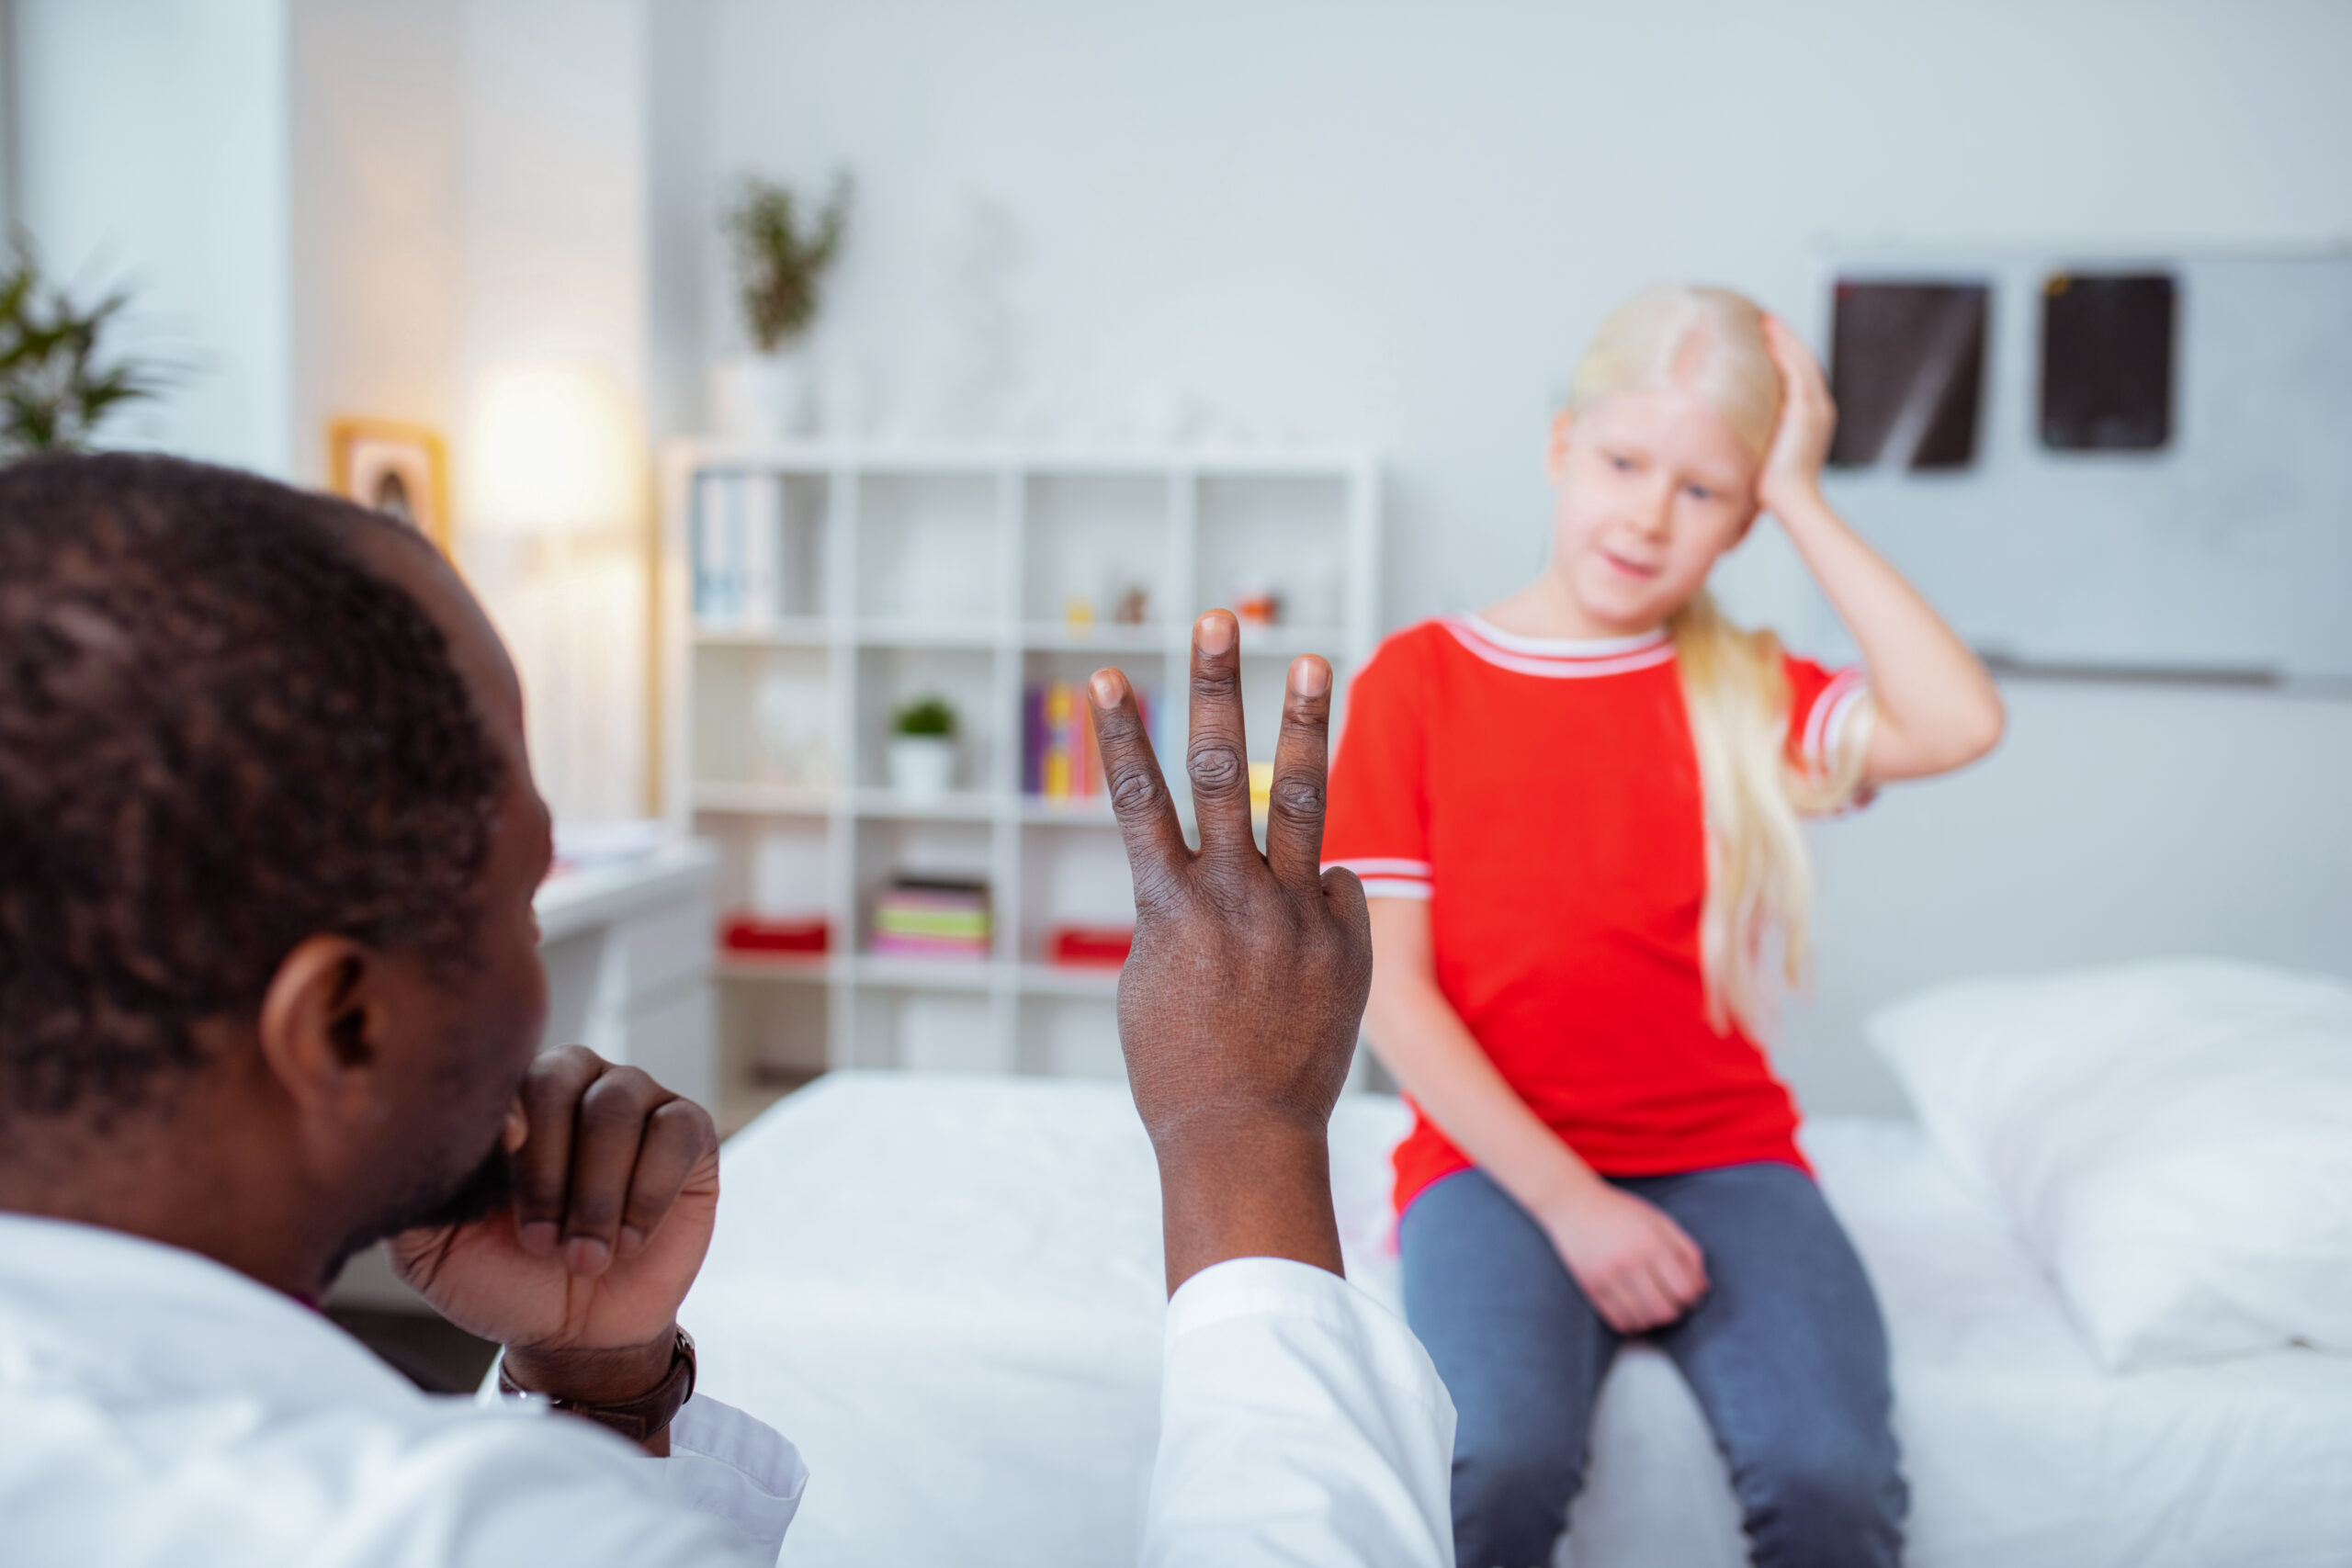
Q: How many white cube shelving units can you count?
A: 1